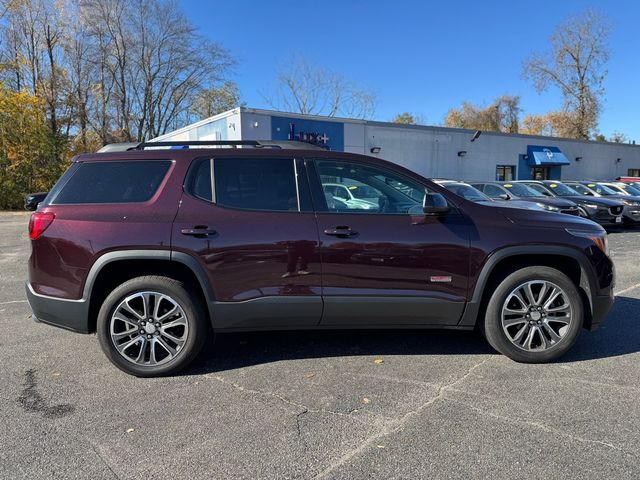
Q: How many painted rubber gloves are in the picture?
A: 0